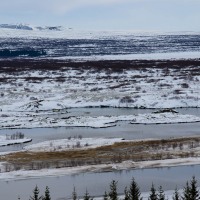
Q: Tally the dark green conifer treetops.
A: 13